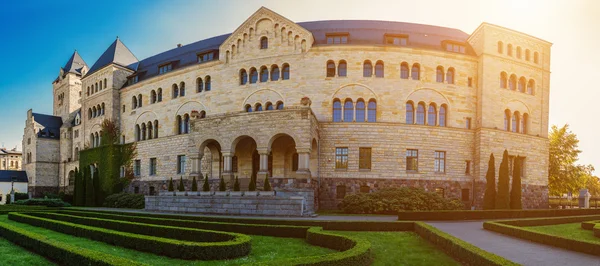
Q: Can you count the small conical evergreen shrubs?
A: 8